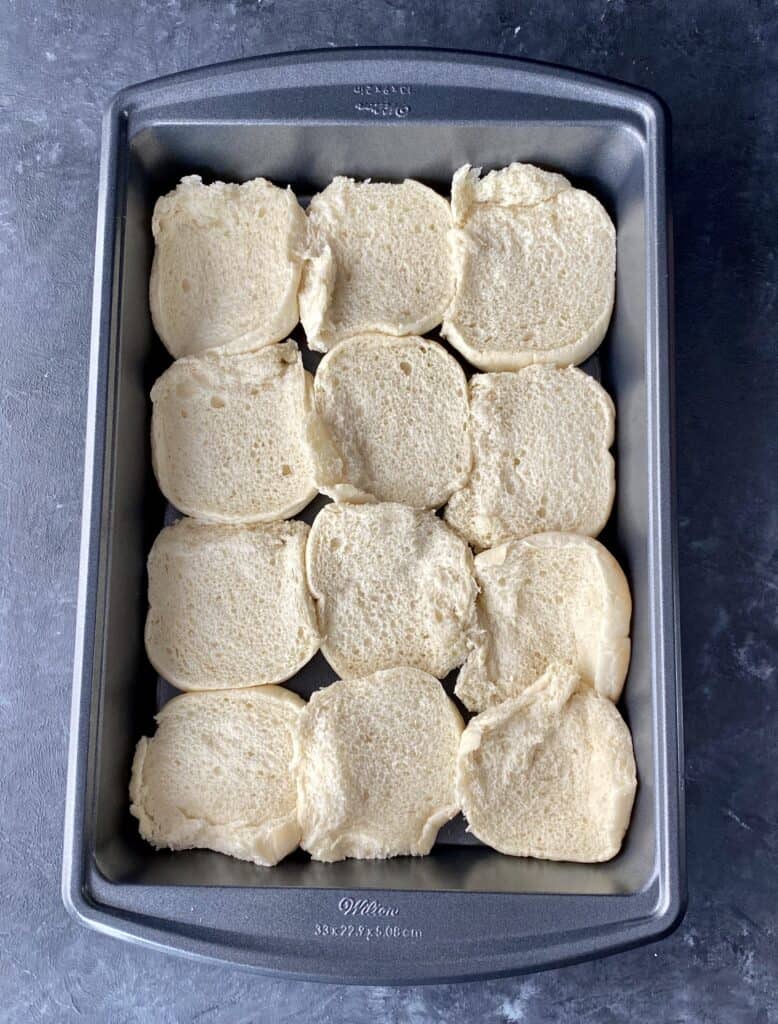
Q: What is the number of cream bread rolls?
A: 12